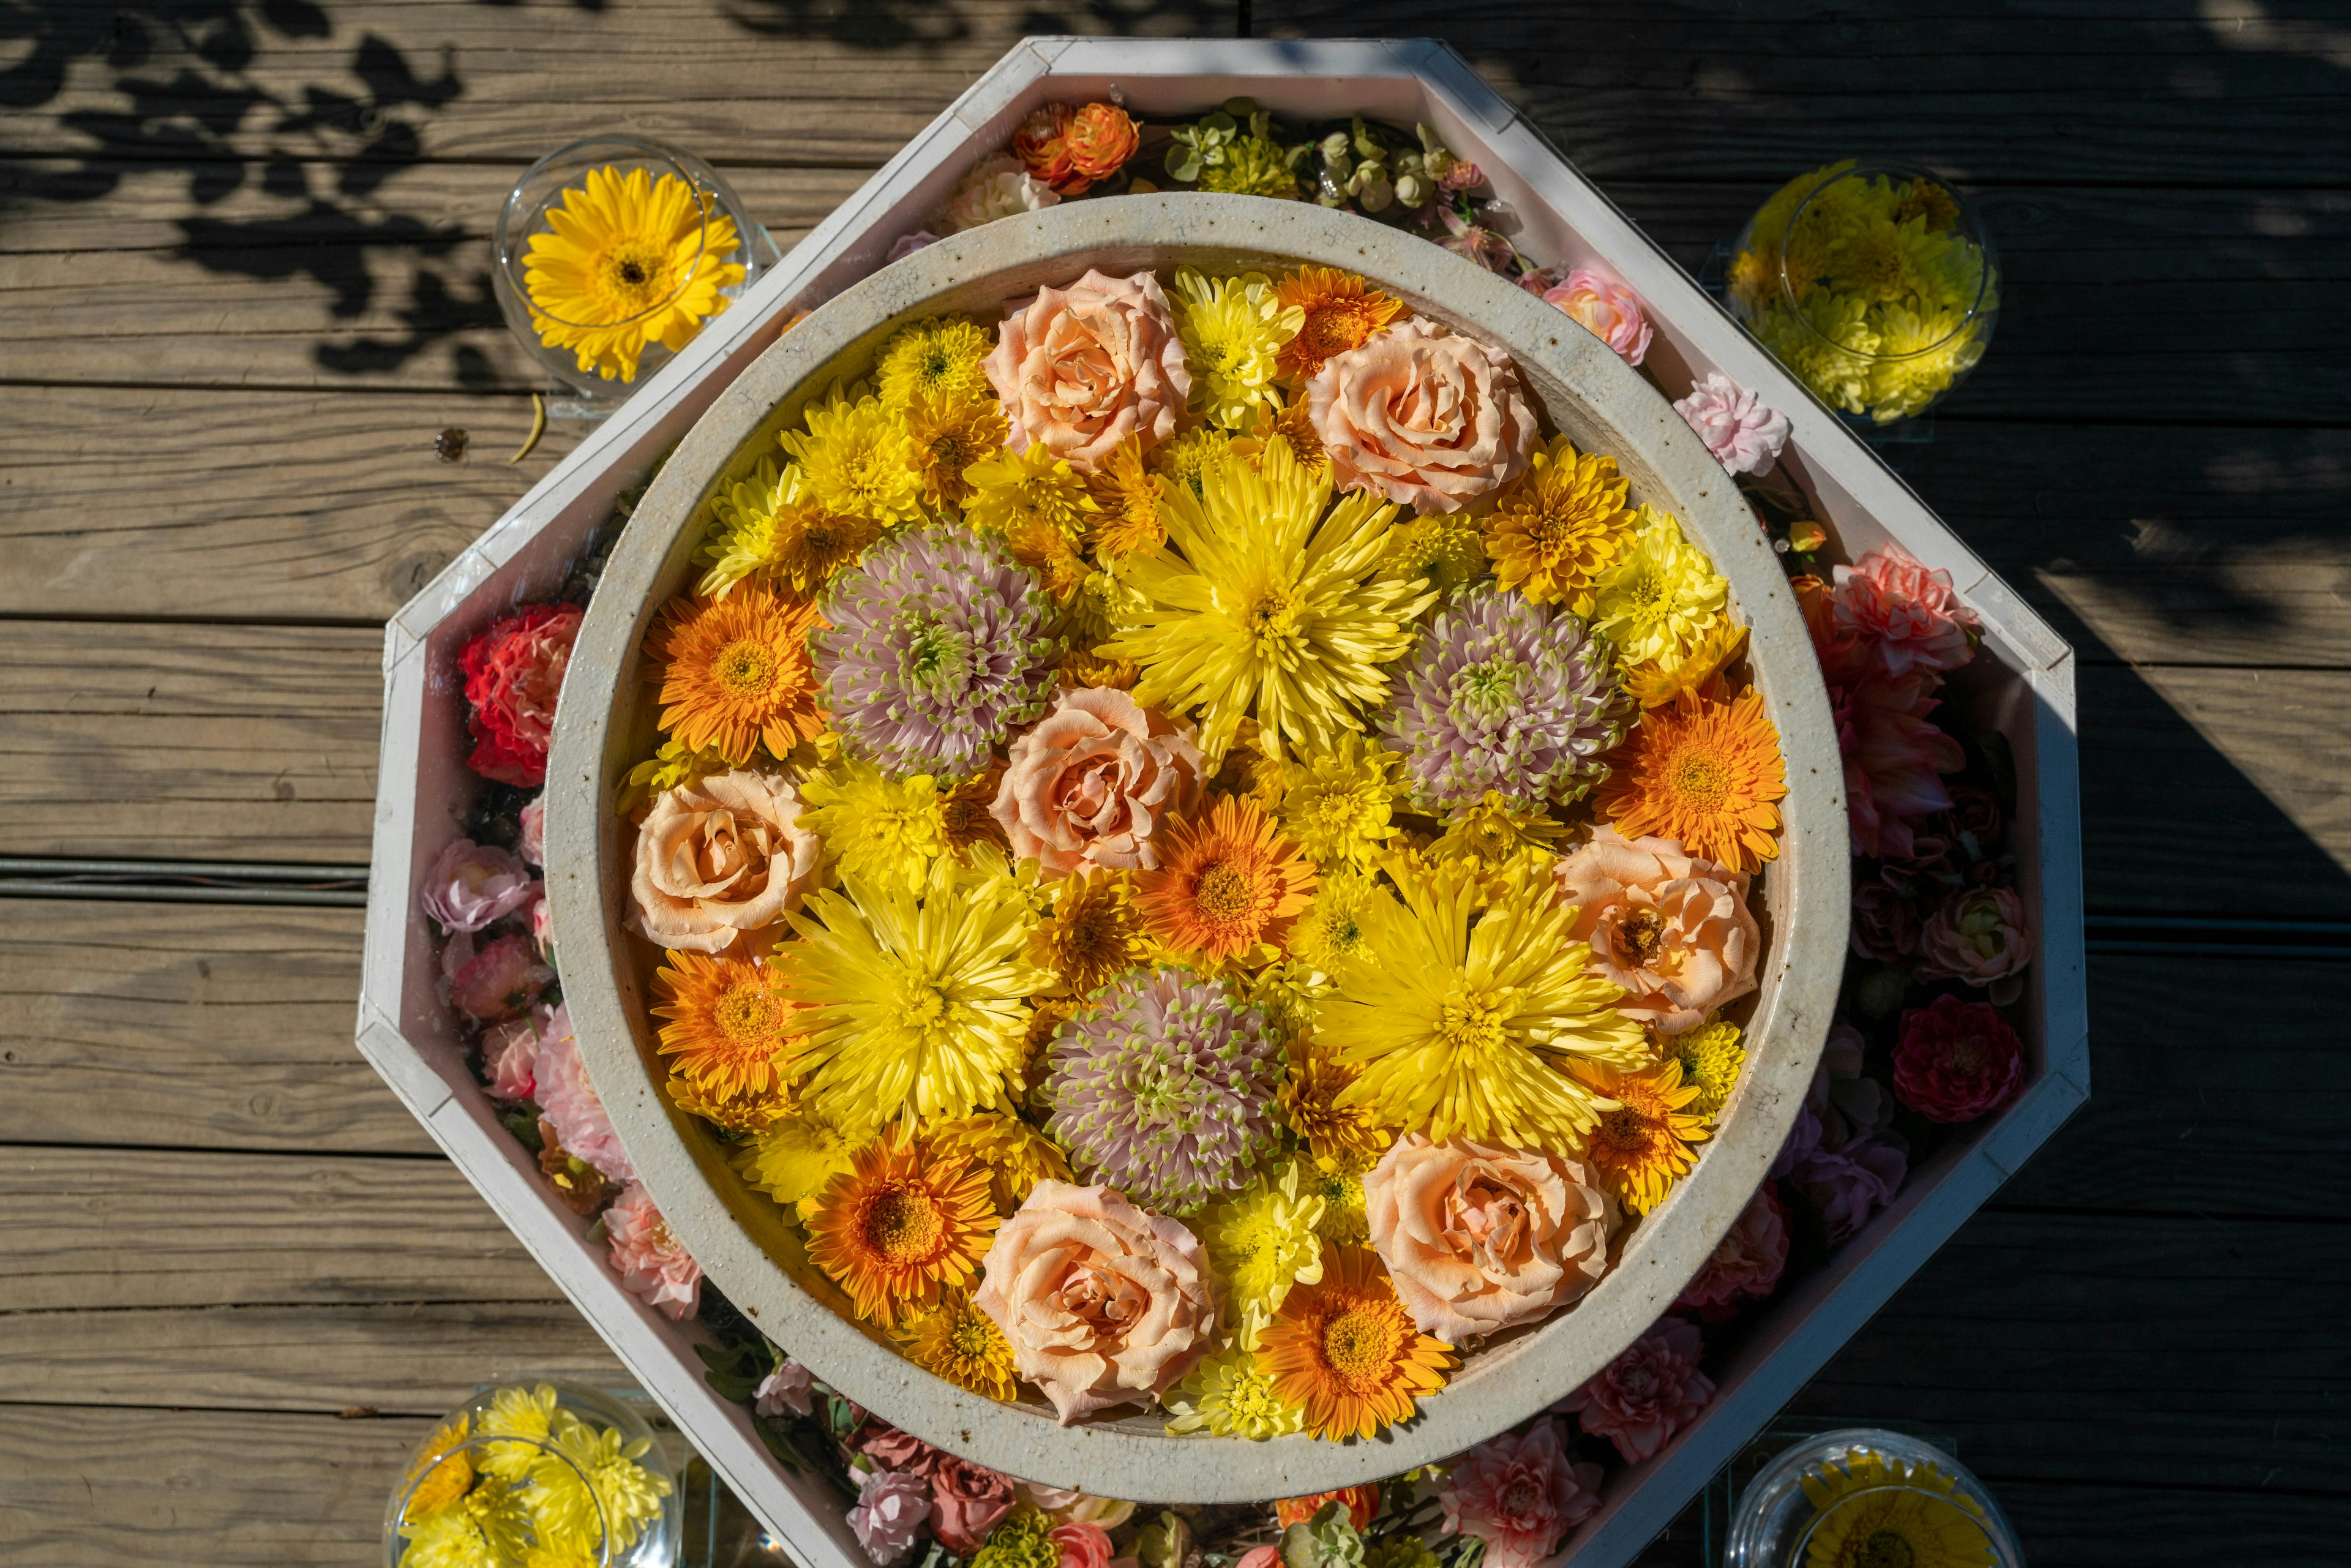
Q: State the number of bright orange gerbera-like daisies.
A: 8